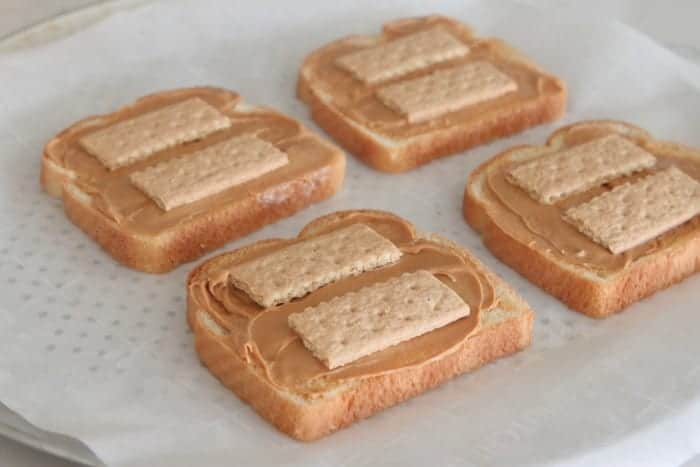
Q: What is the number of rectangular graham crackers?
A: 8